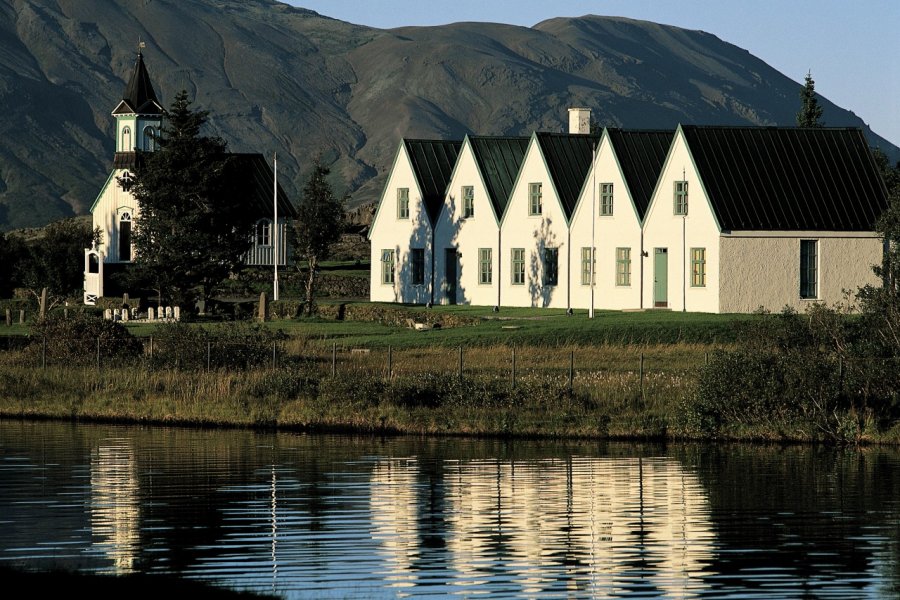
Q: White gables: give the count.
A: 5